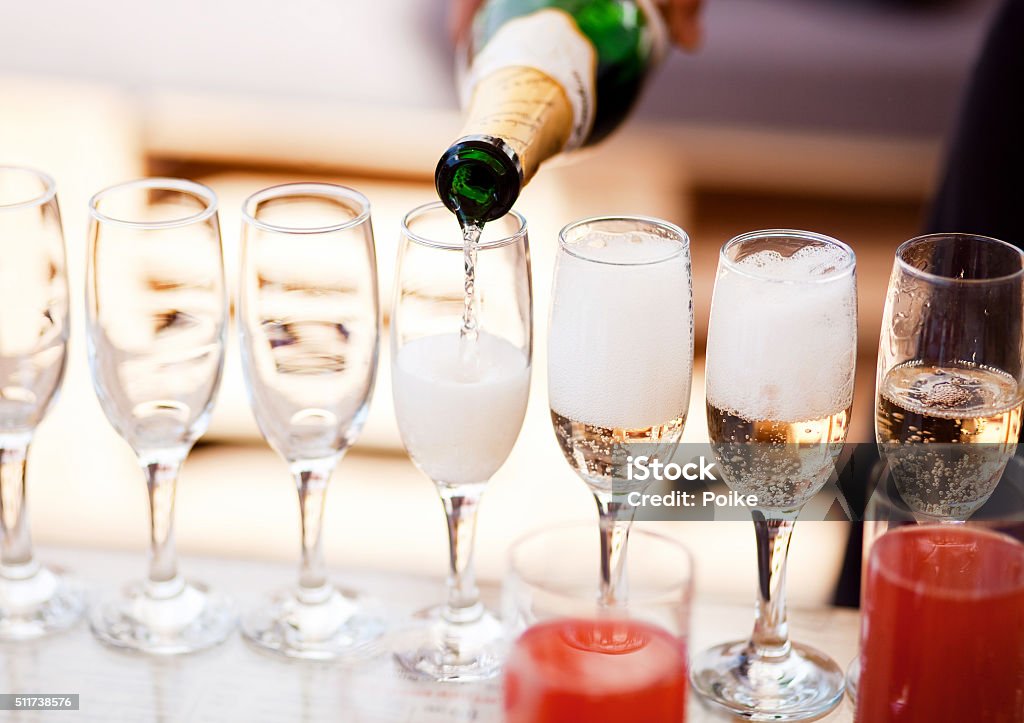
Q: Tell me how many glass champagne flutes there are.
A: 7